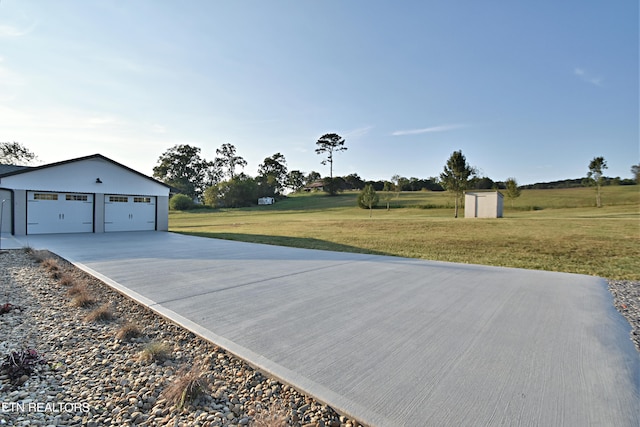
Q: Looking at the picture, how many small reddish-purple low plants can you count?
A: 2